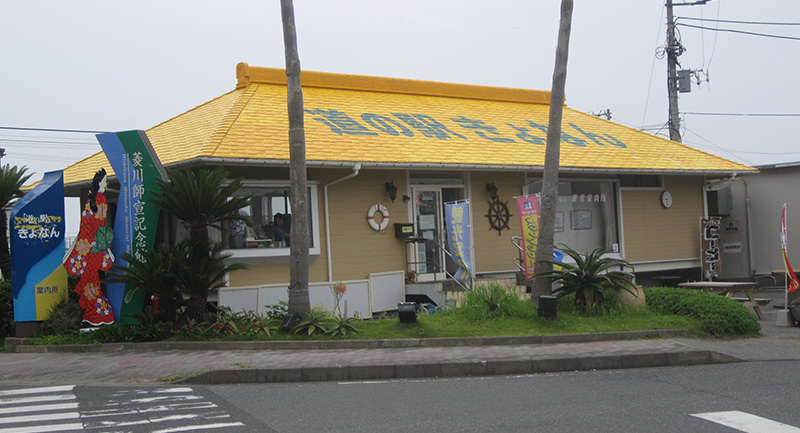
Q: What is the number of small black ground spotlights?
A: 3